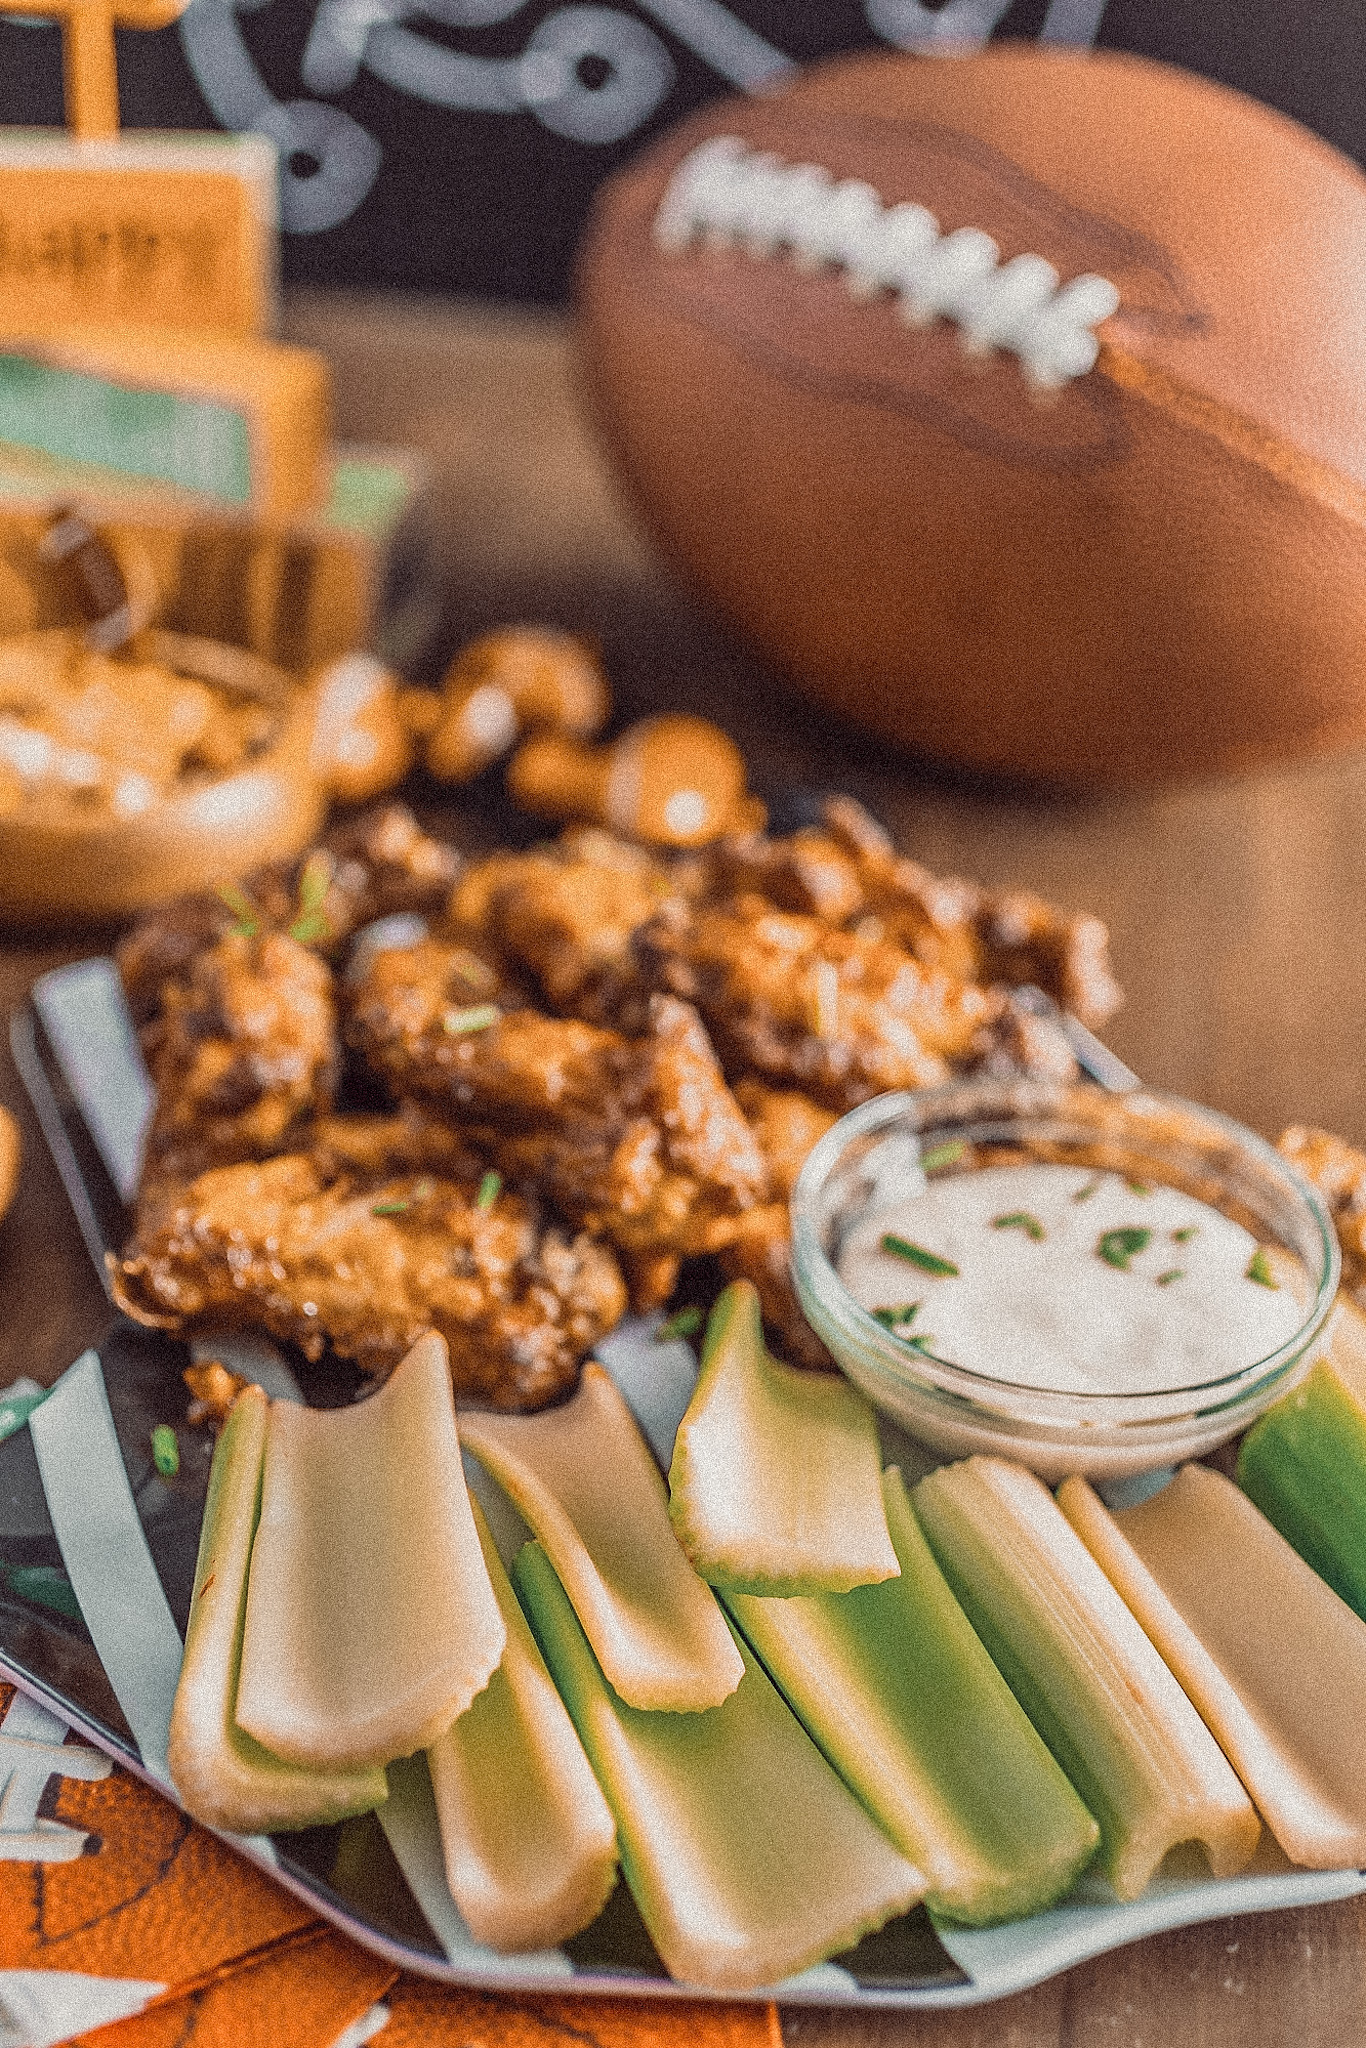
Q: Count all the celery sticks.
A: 10